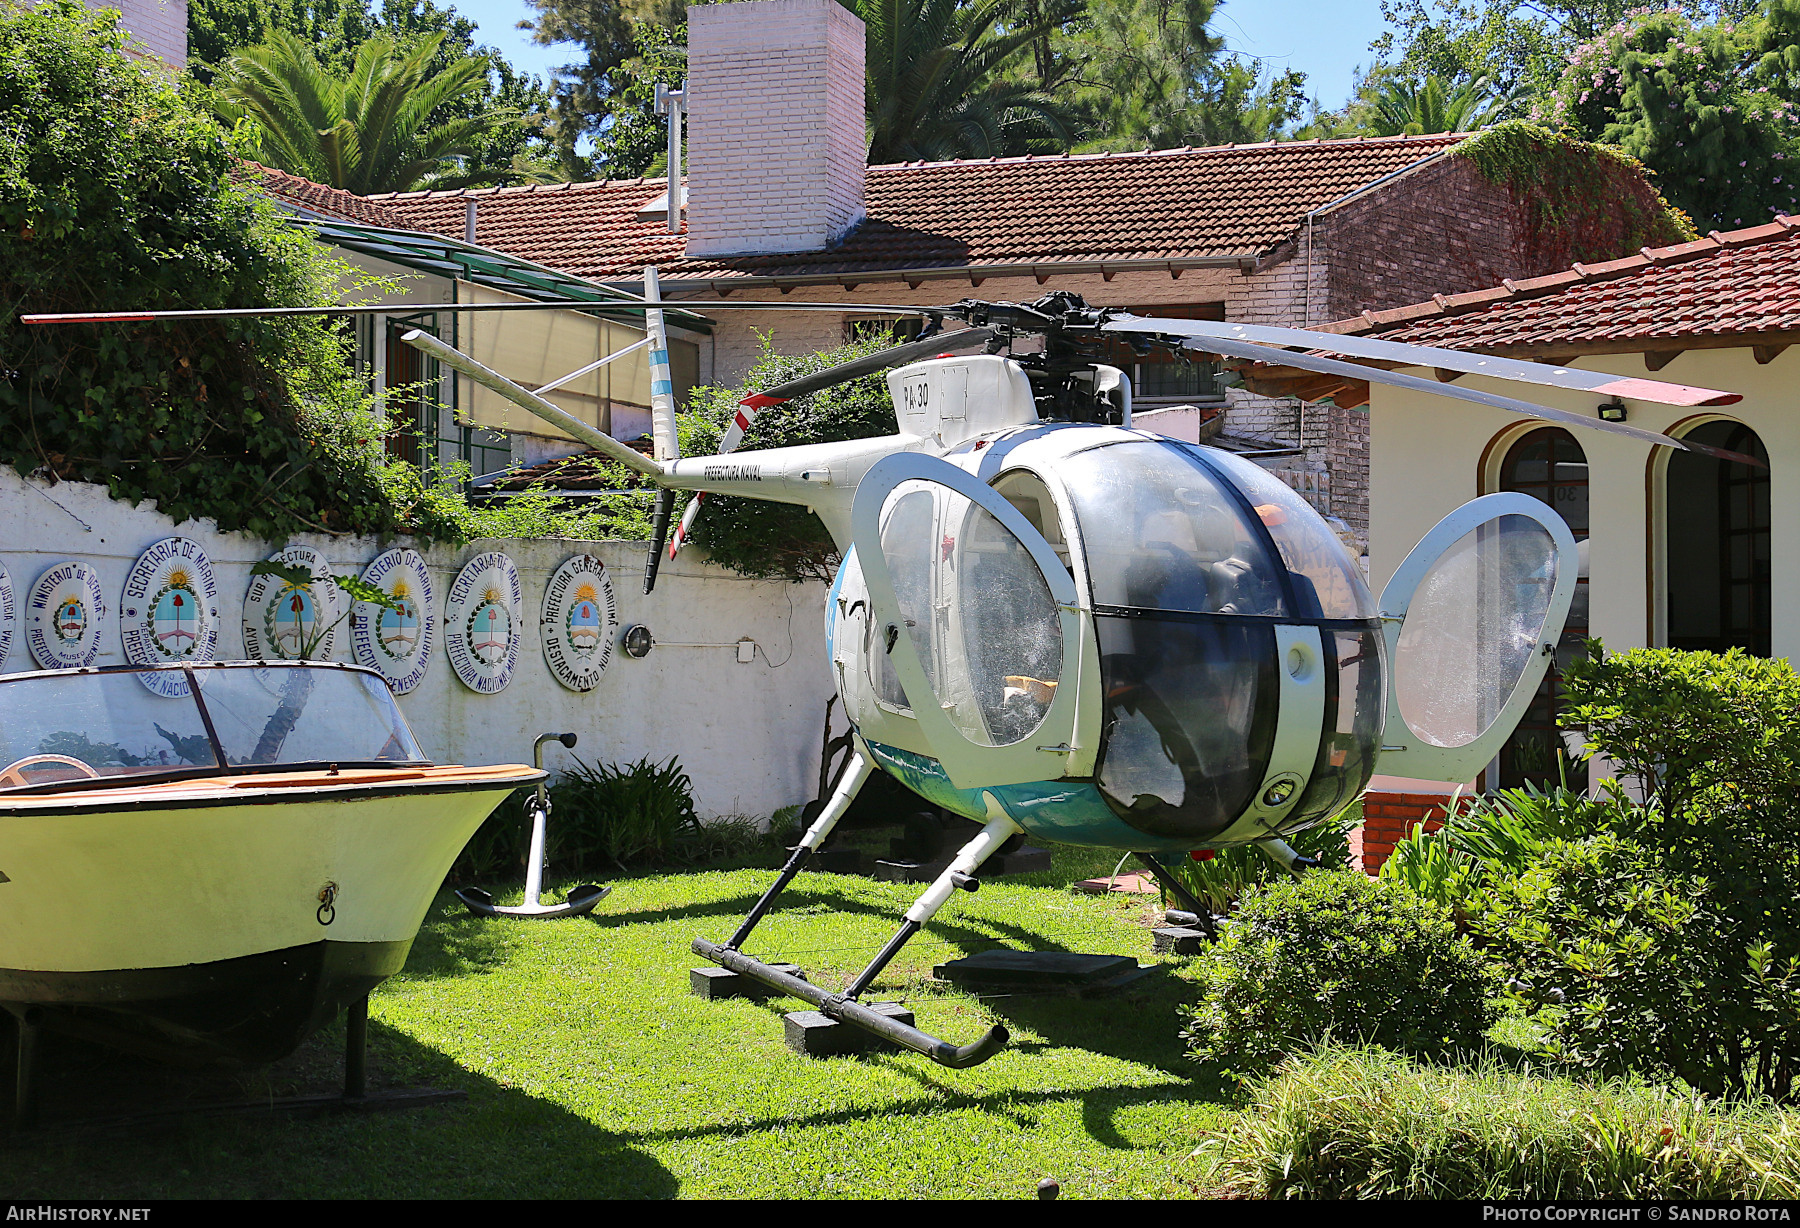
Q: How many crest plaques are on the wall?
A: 7